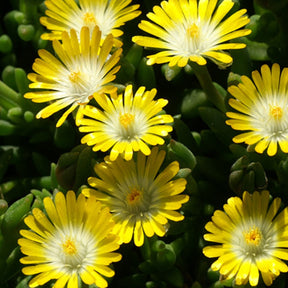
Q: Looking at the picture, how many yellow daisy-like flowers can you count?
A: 8